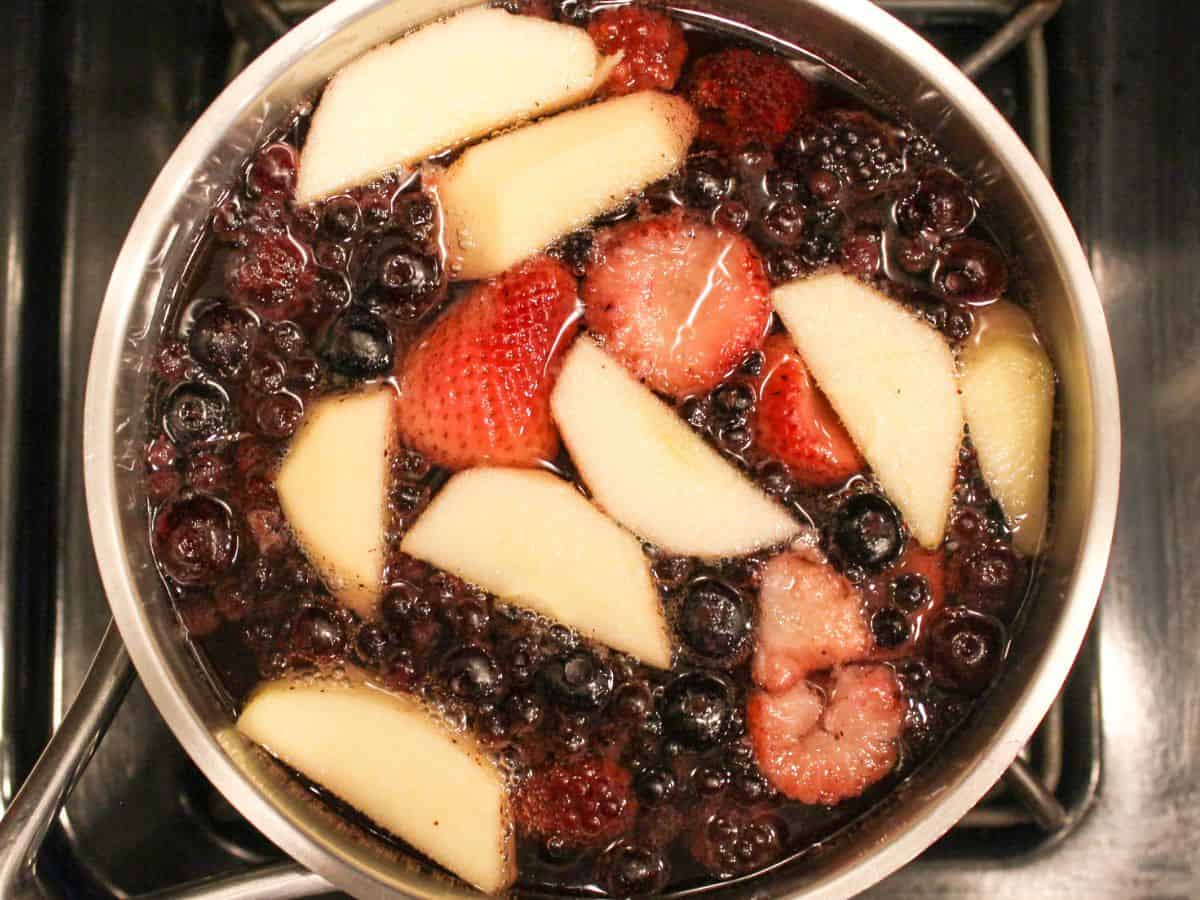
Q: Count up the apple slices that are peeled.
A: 8